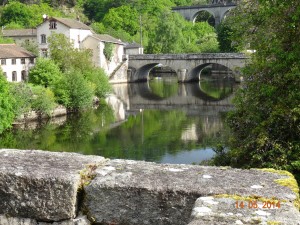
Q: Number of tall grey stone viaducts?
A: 1